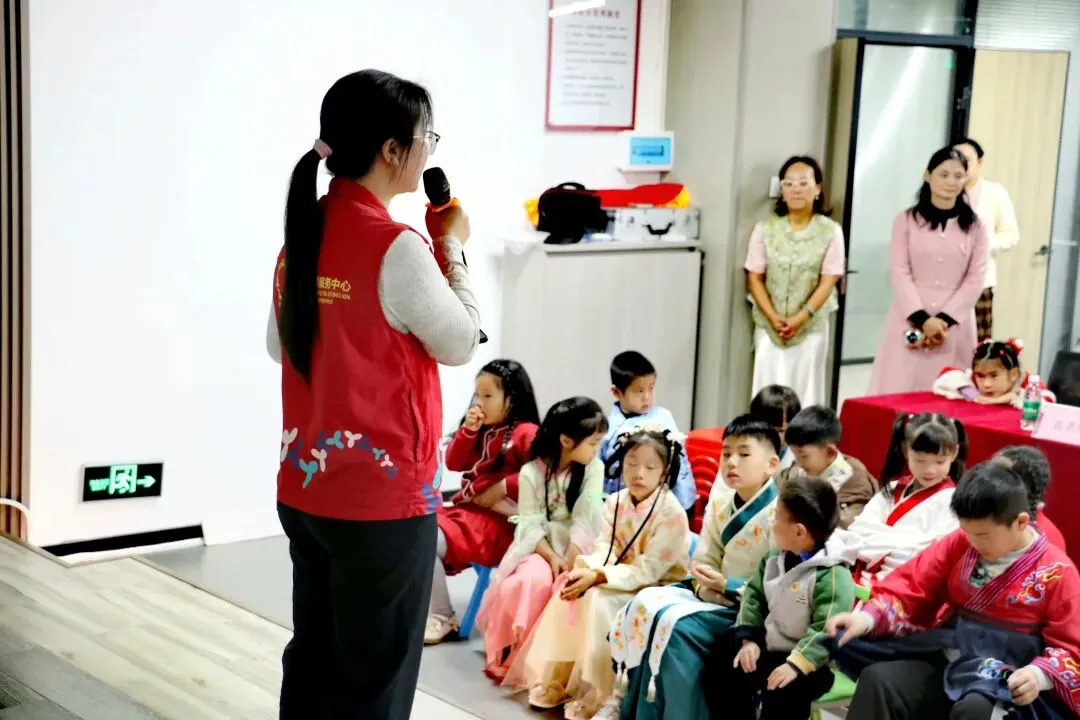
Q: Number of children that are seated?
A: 12